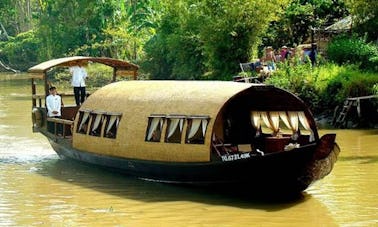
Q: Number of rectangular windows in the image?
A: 6